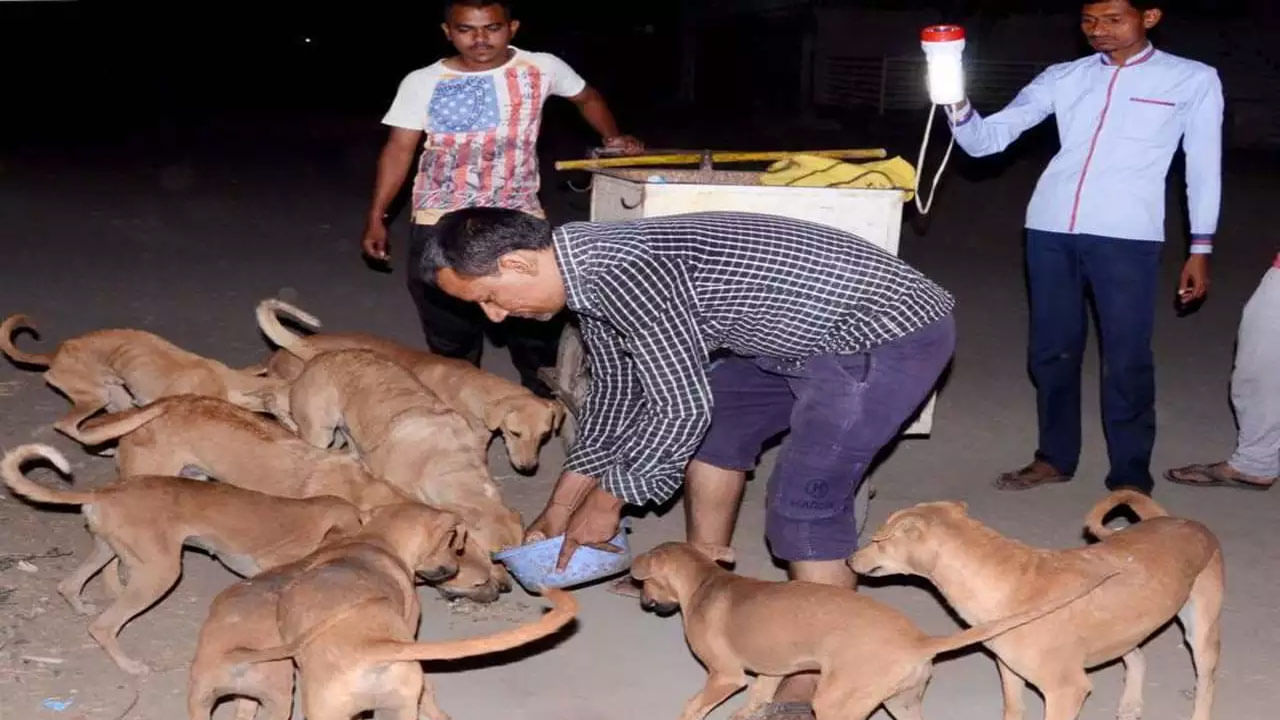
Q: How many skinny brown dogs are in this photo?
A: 9